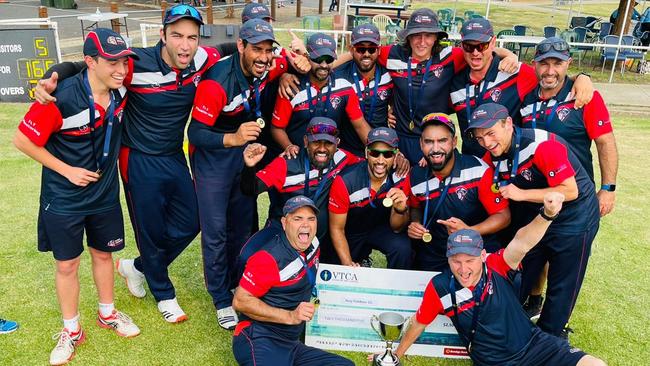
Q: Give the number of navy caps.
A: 14